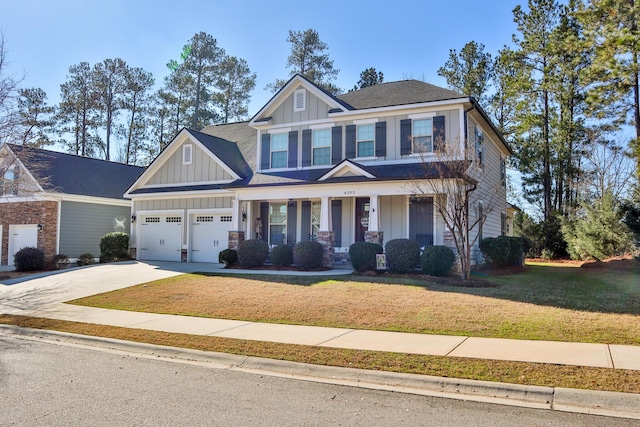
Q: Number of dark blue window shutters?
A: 12